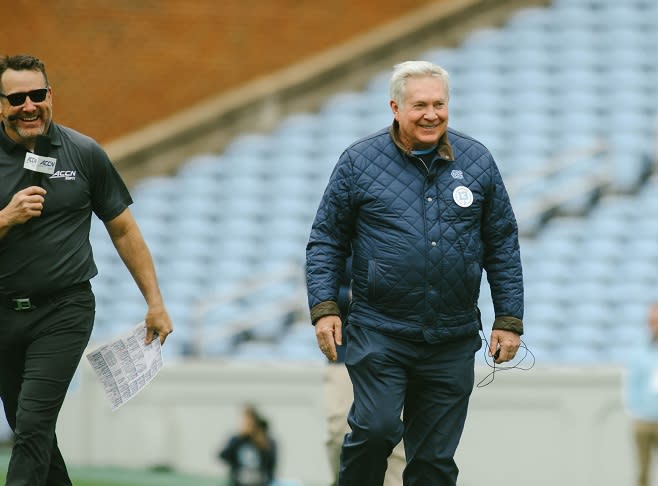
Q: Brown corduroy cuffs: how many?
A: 2